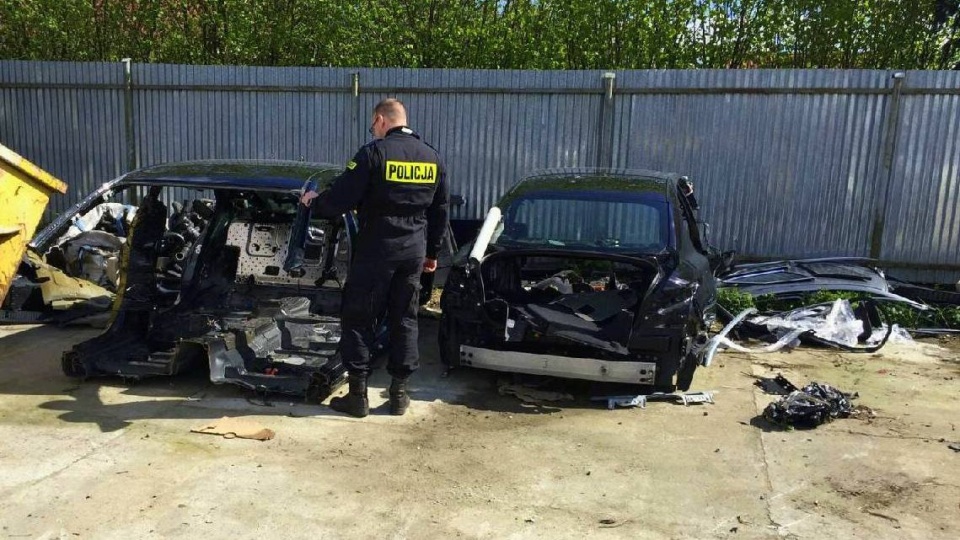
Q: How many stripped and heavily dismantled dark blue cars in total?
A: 2